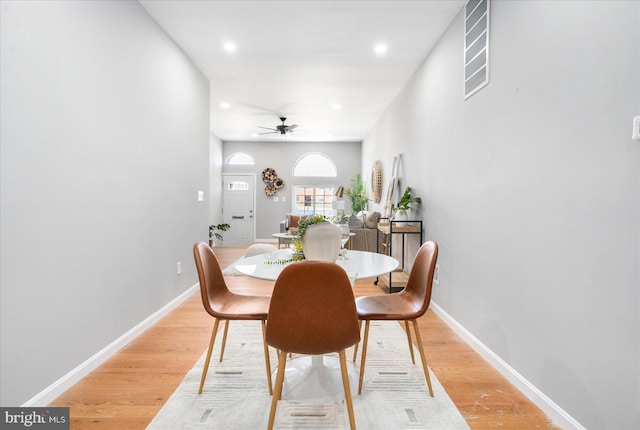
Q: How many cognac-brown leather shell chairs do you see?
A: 3